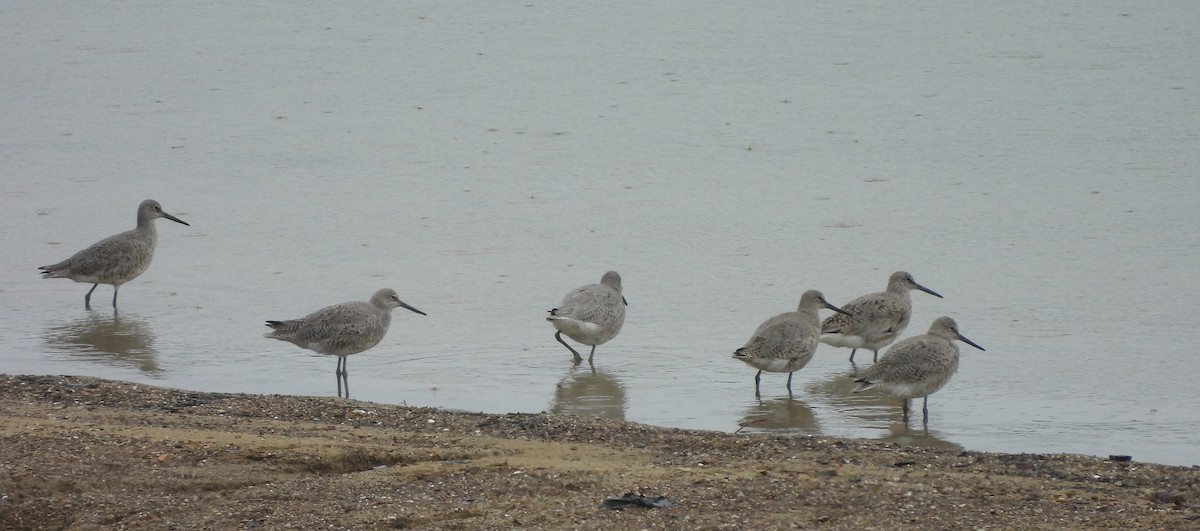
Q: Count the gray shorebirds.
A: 6